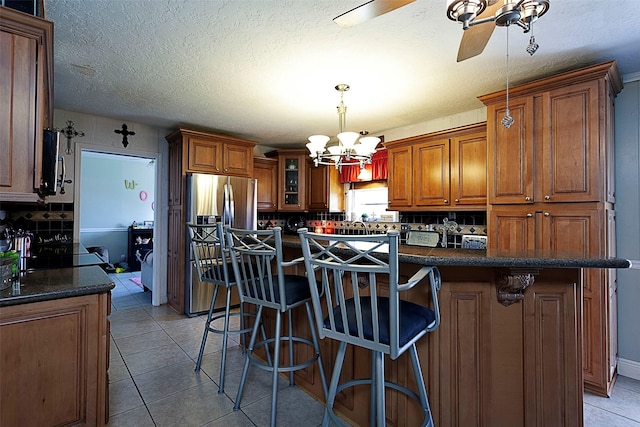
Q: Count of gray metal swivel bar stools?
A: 3